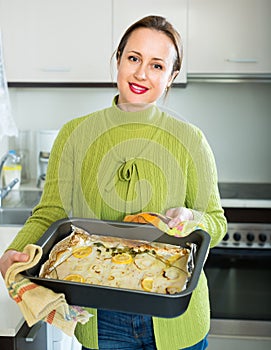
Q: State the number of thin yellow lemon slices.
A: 4